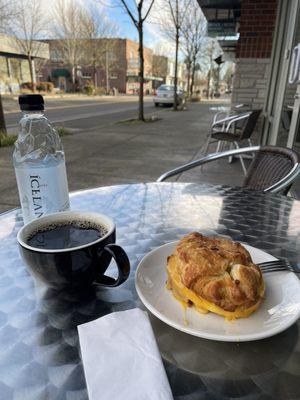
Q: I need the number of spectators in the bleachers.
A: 0